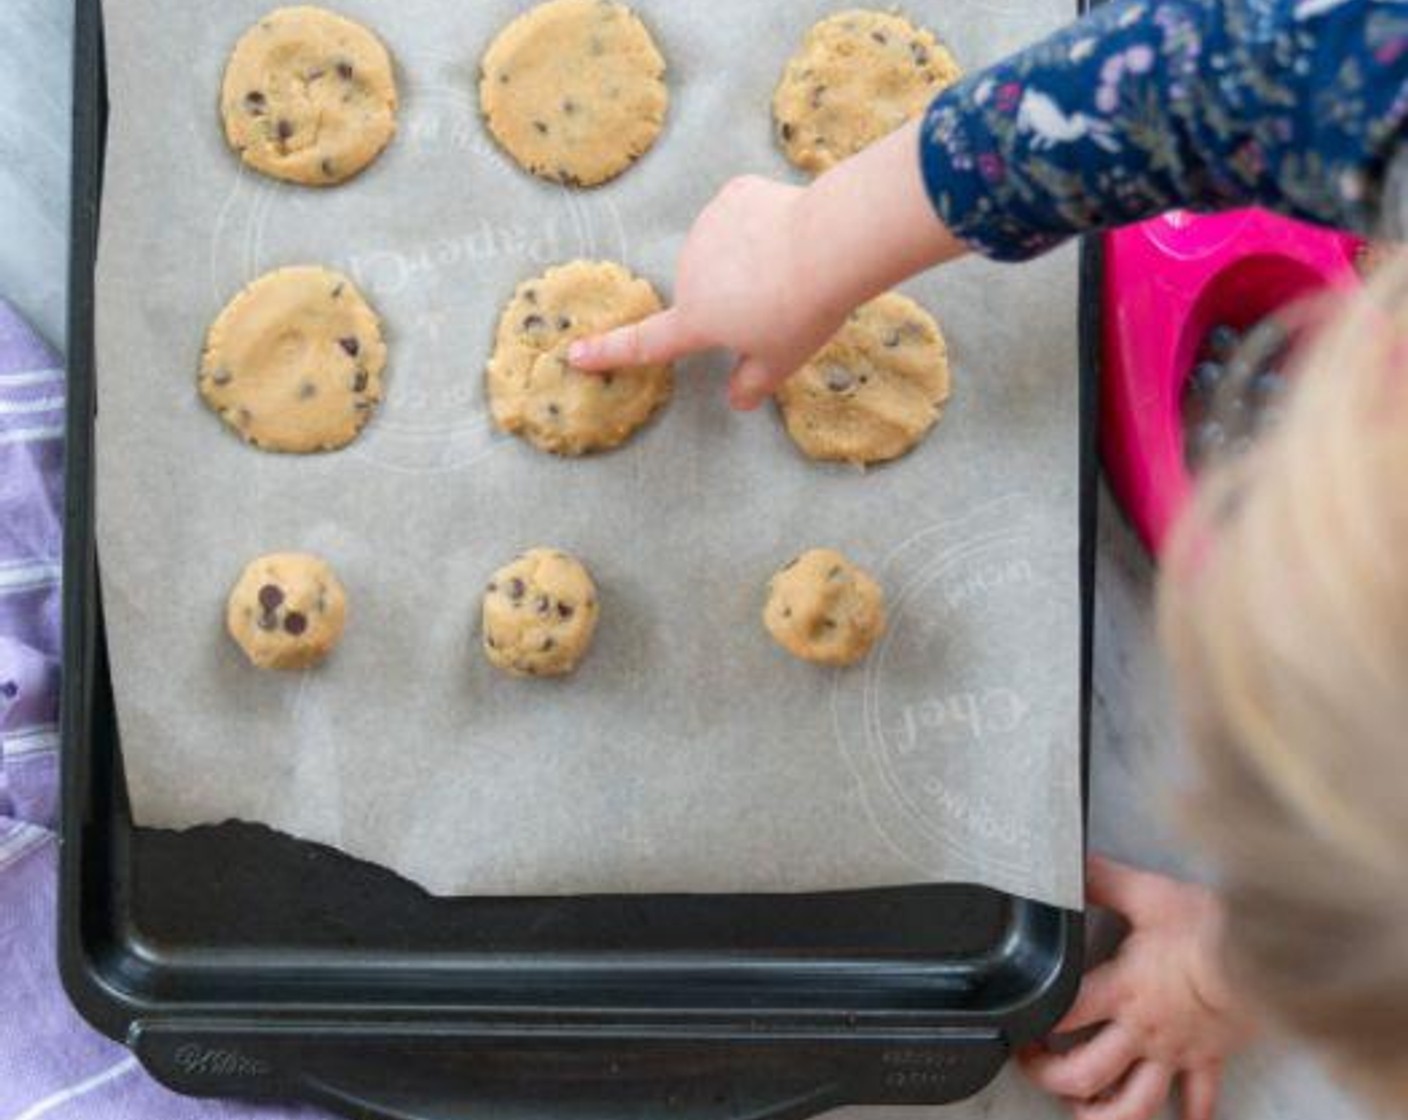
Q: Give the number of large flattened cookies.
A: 6